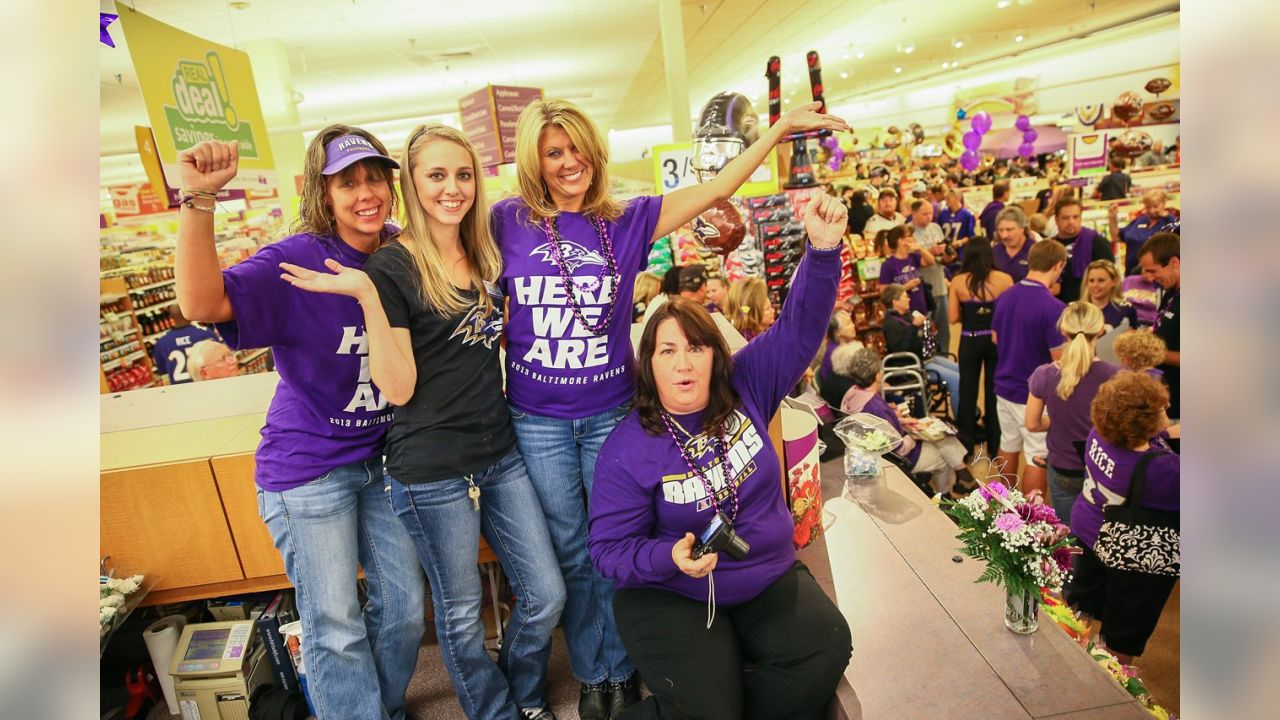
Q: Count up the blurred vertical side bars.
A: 2